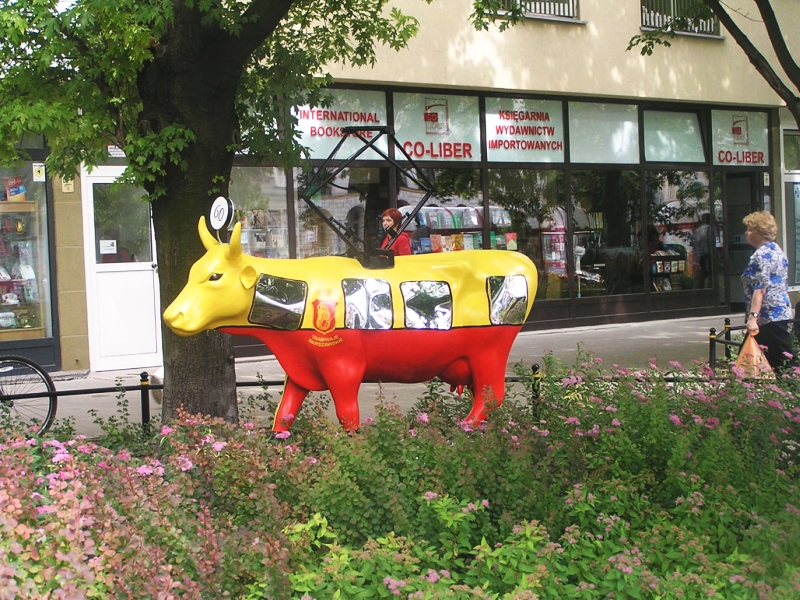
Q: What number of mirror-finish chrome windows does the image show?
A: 4